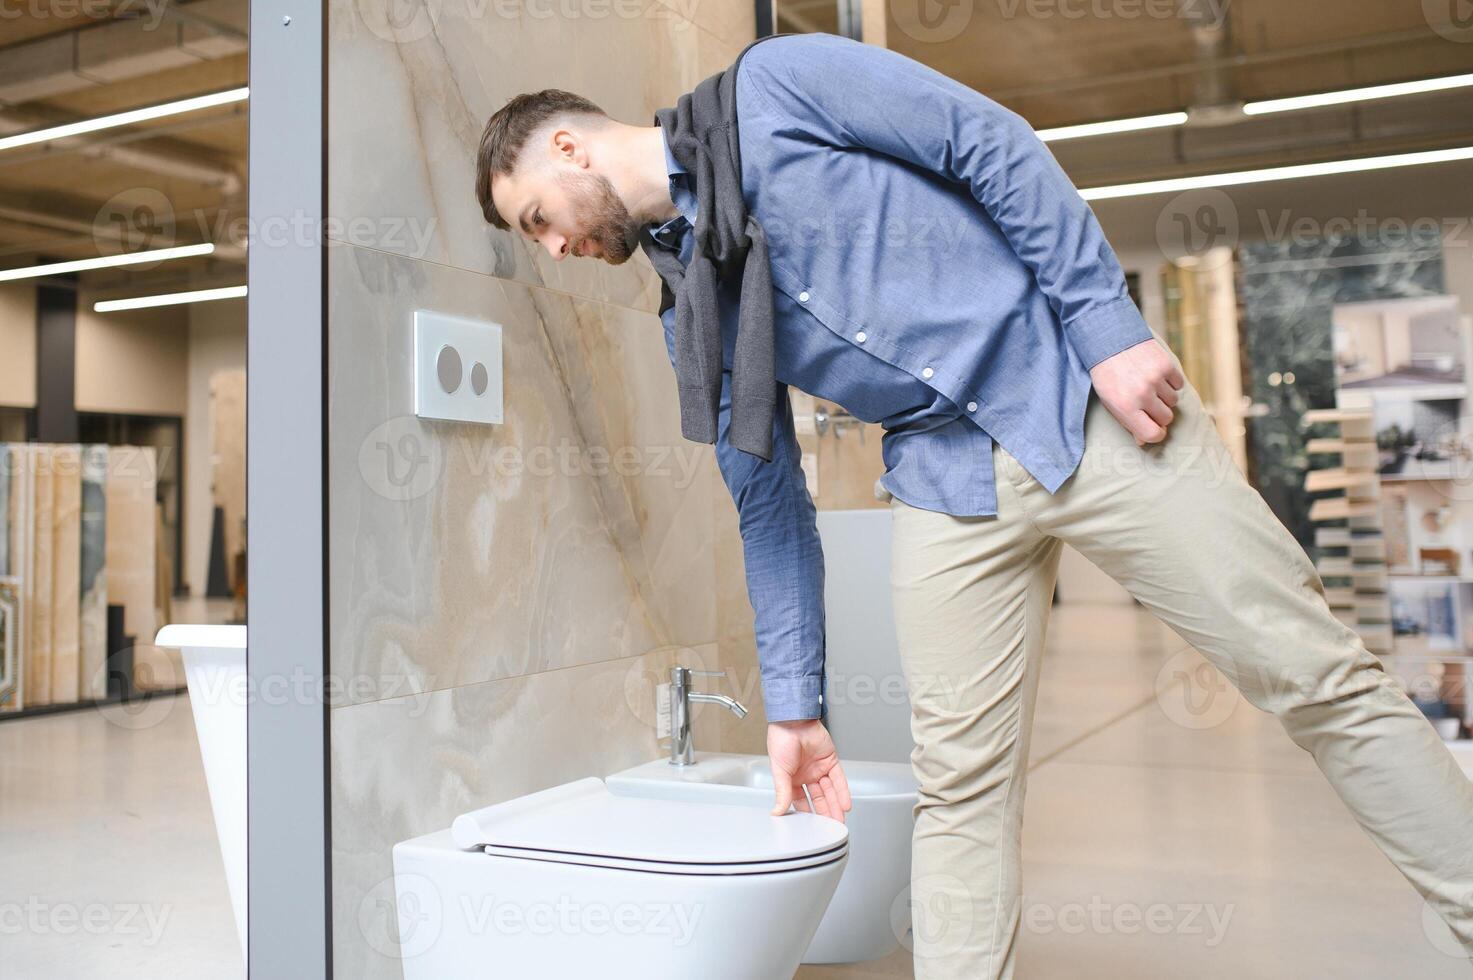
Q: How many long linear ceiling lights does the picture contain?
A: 6